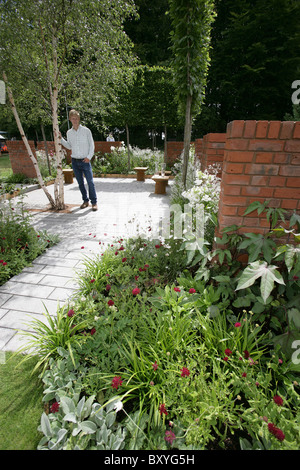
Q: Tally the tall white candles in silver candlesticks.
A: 0